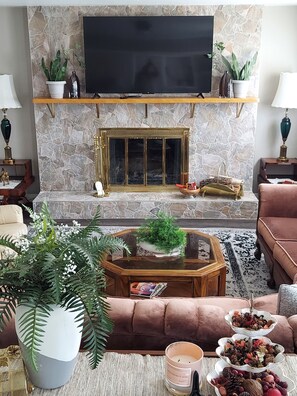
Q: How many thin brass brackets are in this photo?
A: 5